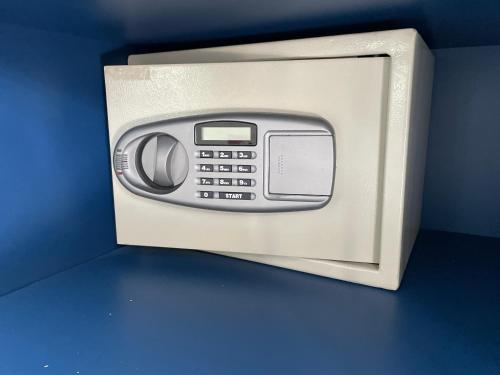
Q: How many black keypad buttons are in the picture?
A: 11